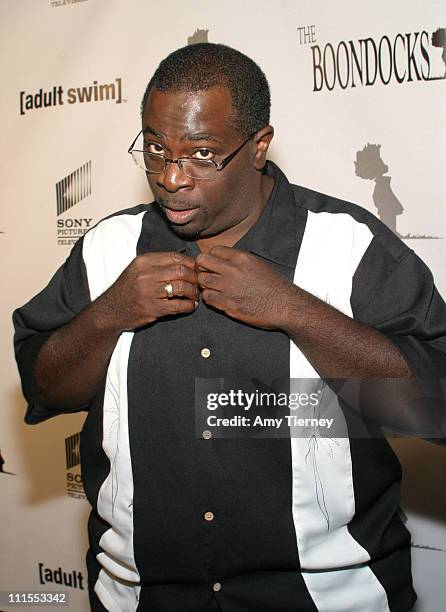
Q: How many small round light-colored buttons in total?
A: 4